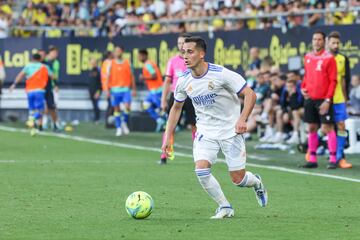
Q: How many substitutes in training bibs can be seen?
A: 3